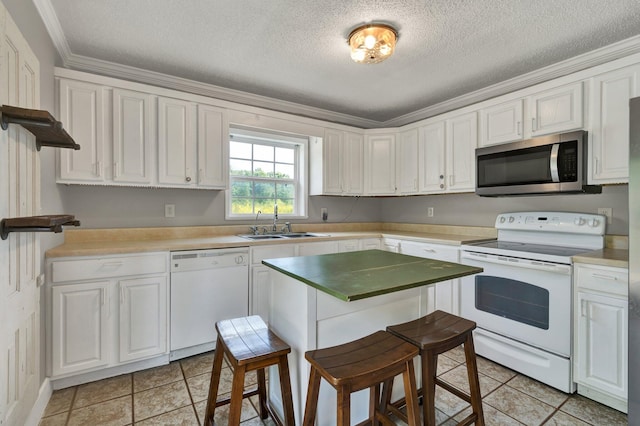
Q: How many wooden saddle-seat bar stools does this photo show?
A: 3